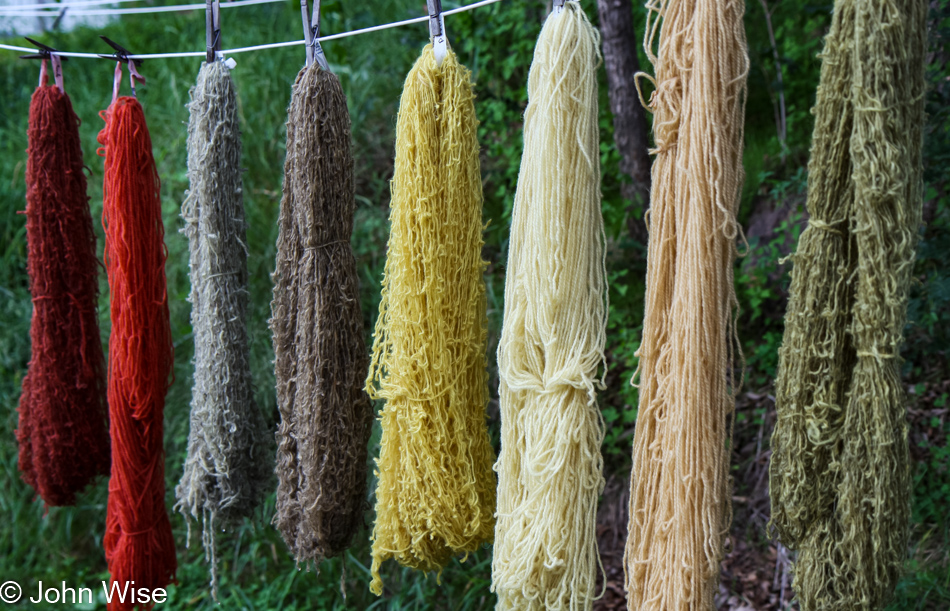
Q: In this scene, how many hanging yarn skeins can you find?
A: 8